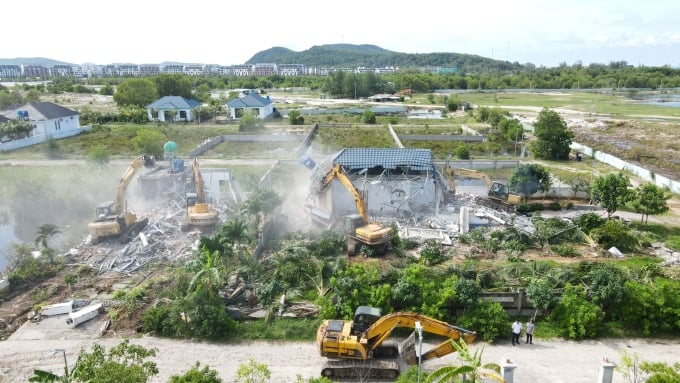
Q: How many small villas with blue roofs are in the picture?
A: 2